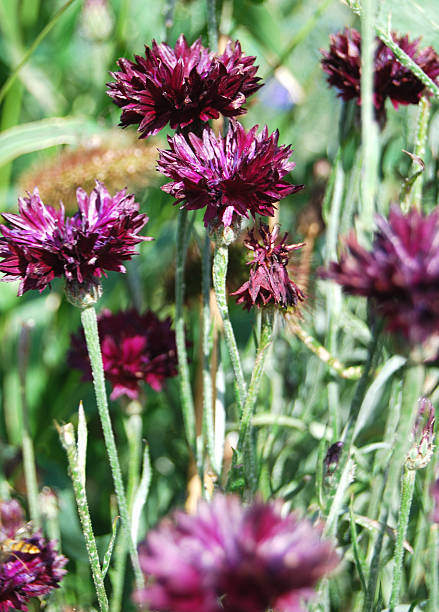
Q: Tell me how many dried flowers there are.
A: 1